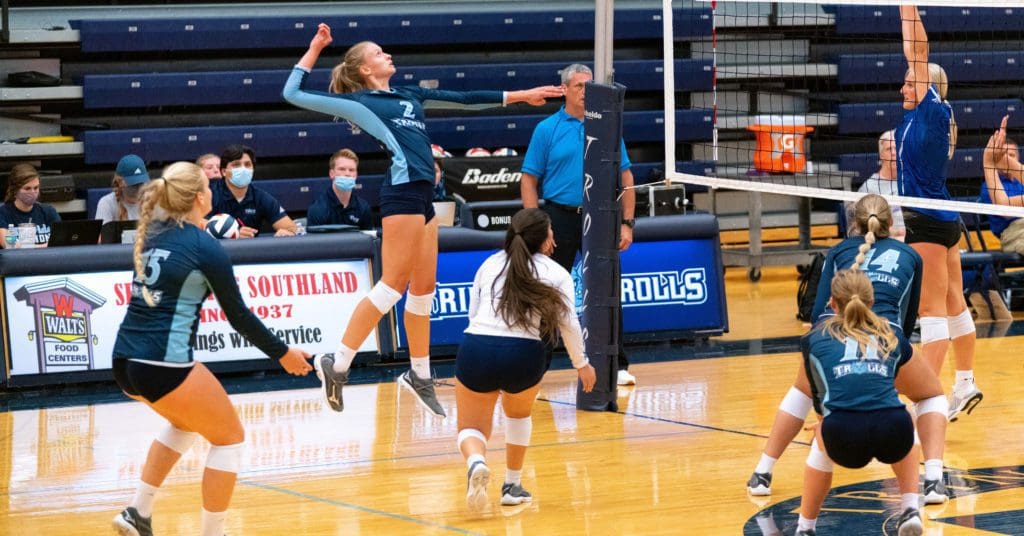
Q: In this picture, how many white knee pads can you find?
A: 12